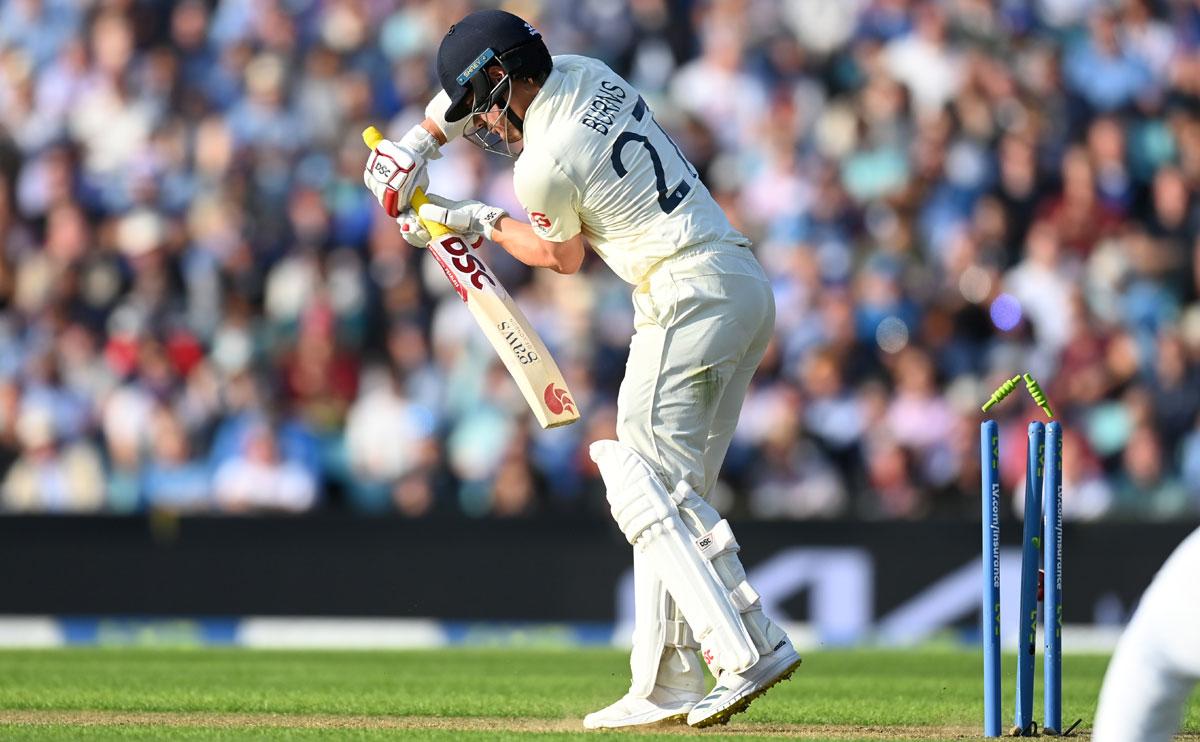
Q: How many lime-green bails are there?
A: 2